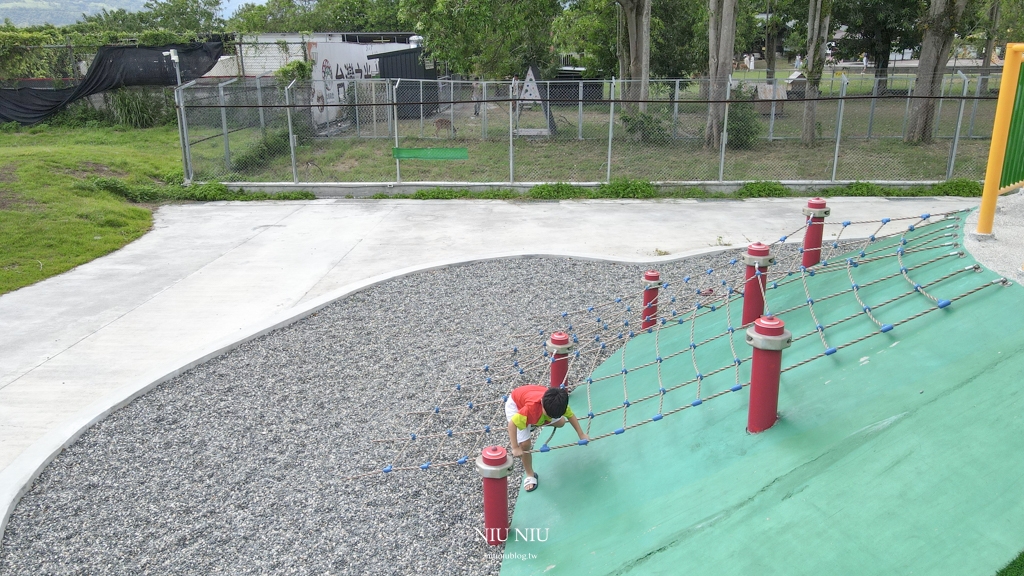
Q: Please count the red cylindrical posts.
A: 6